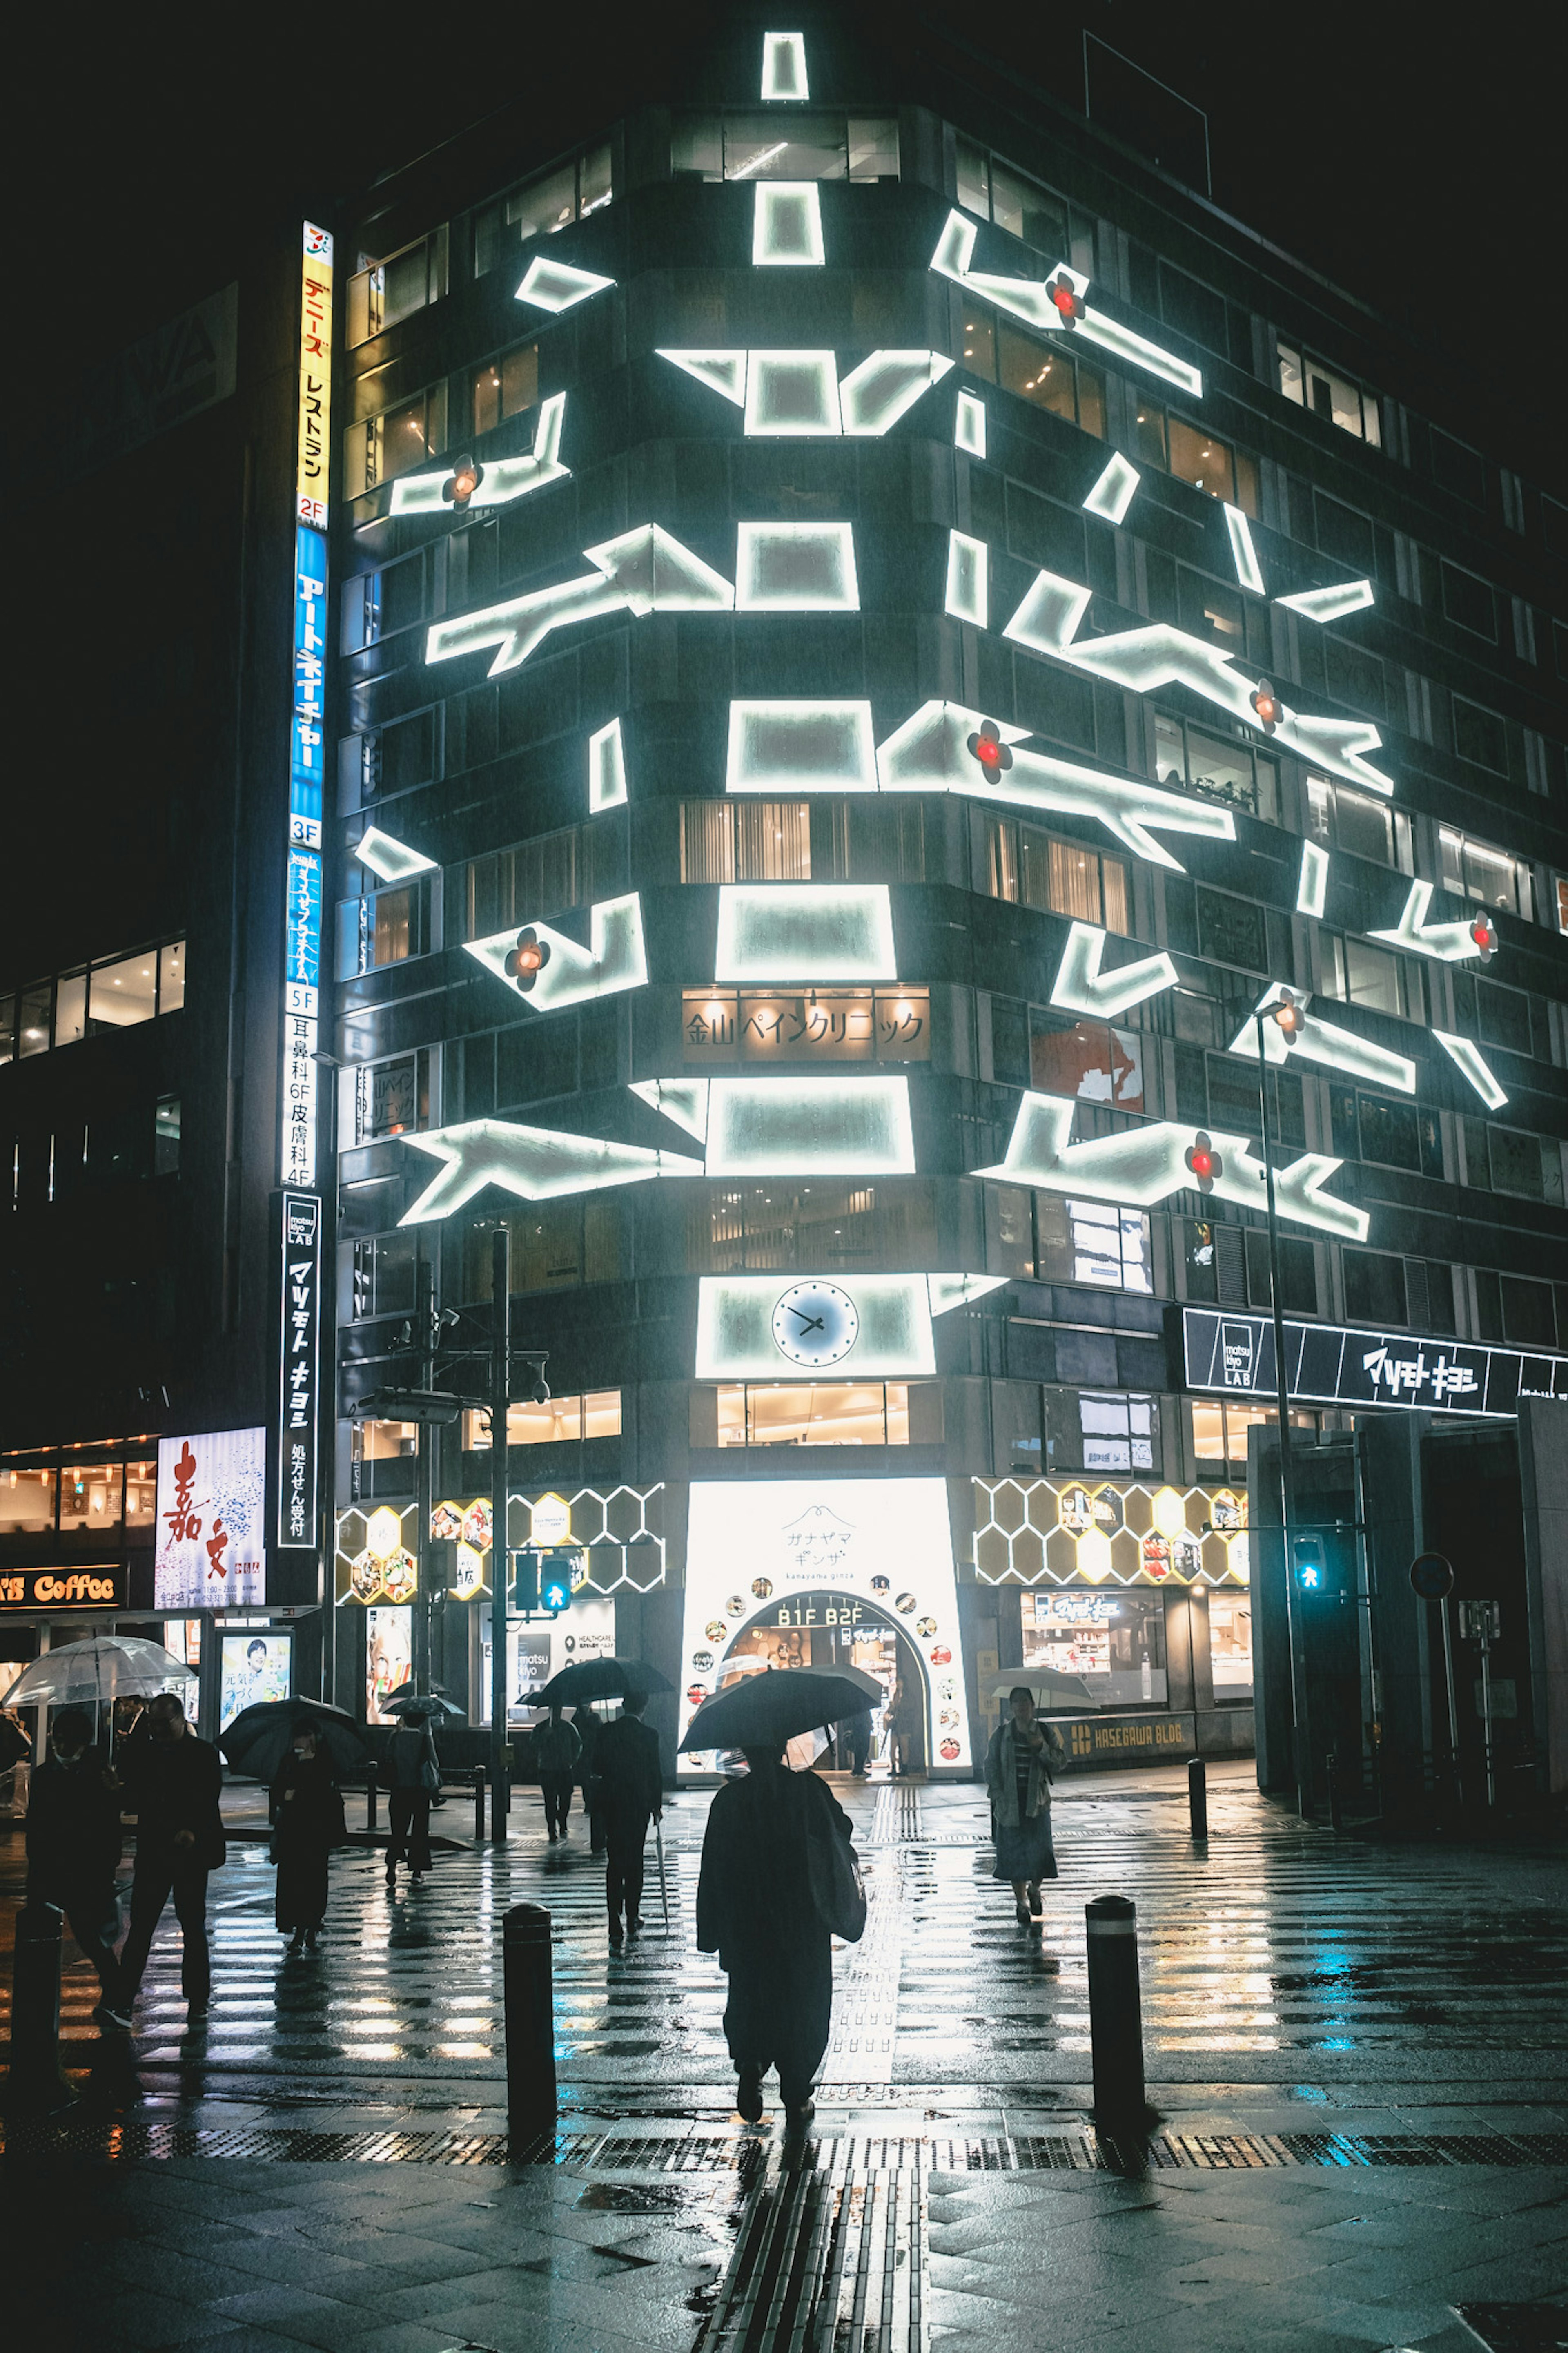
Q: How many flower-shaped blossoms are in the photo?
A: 8